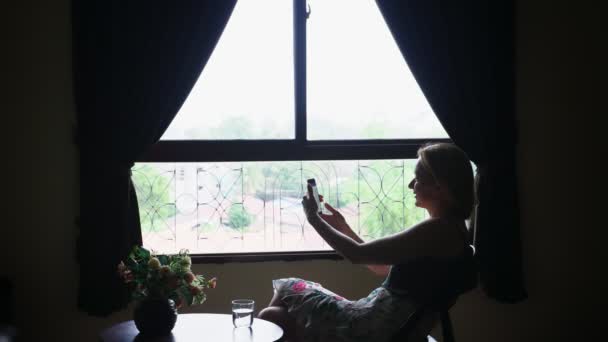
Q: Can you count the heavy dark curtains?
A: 2